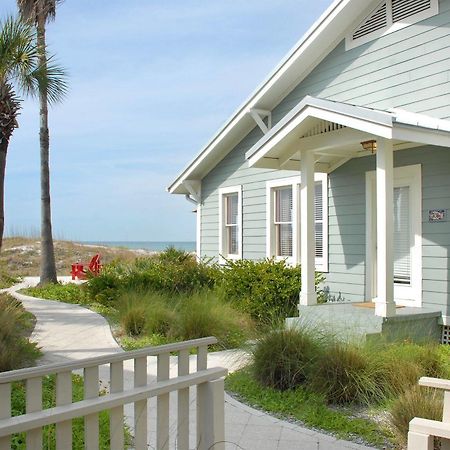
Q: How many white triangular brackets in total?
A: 2